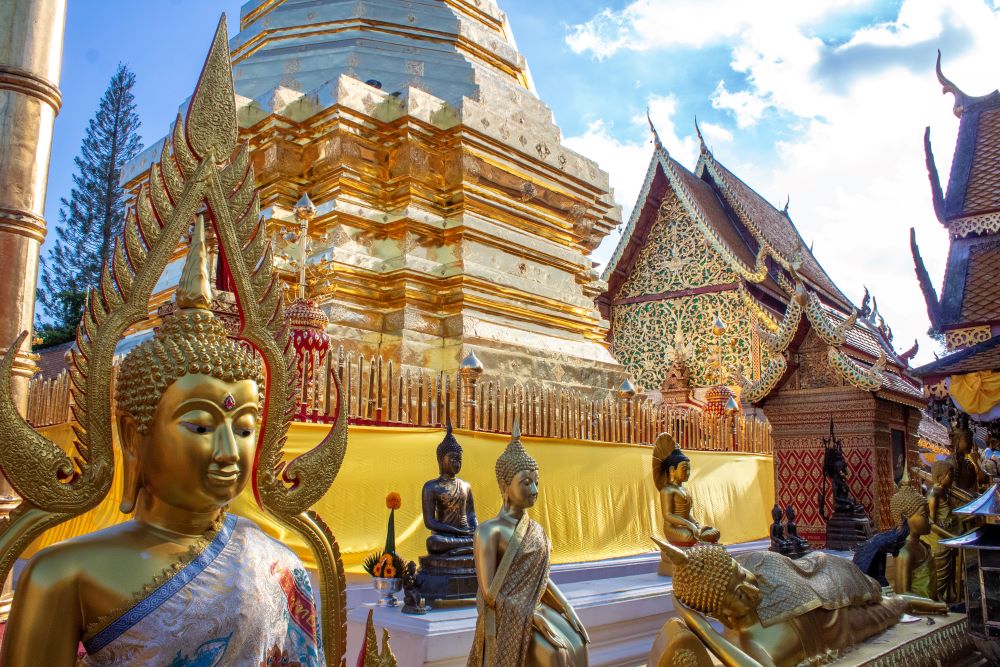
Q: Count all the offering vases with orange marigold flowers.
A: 1